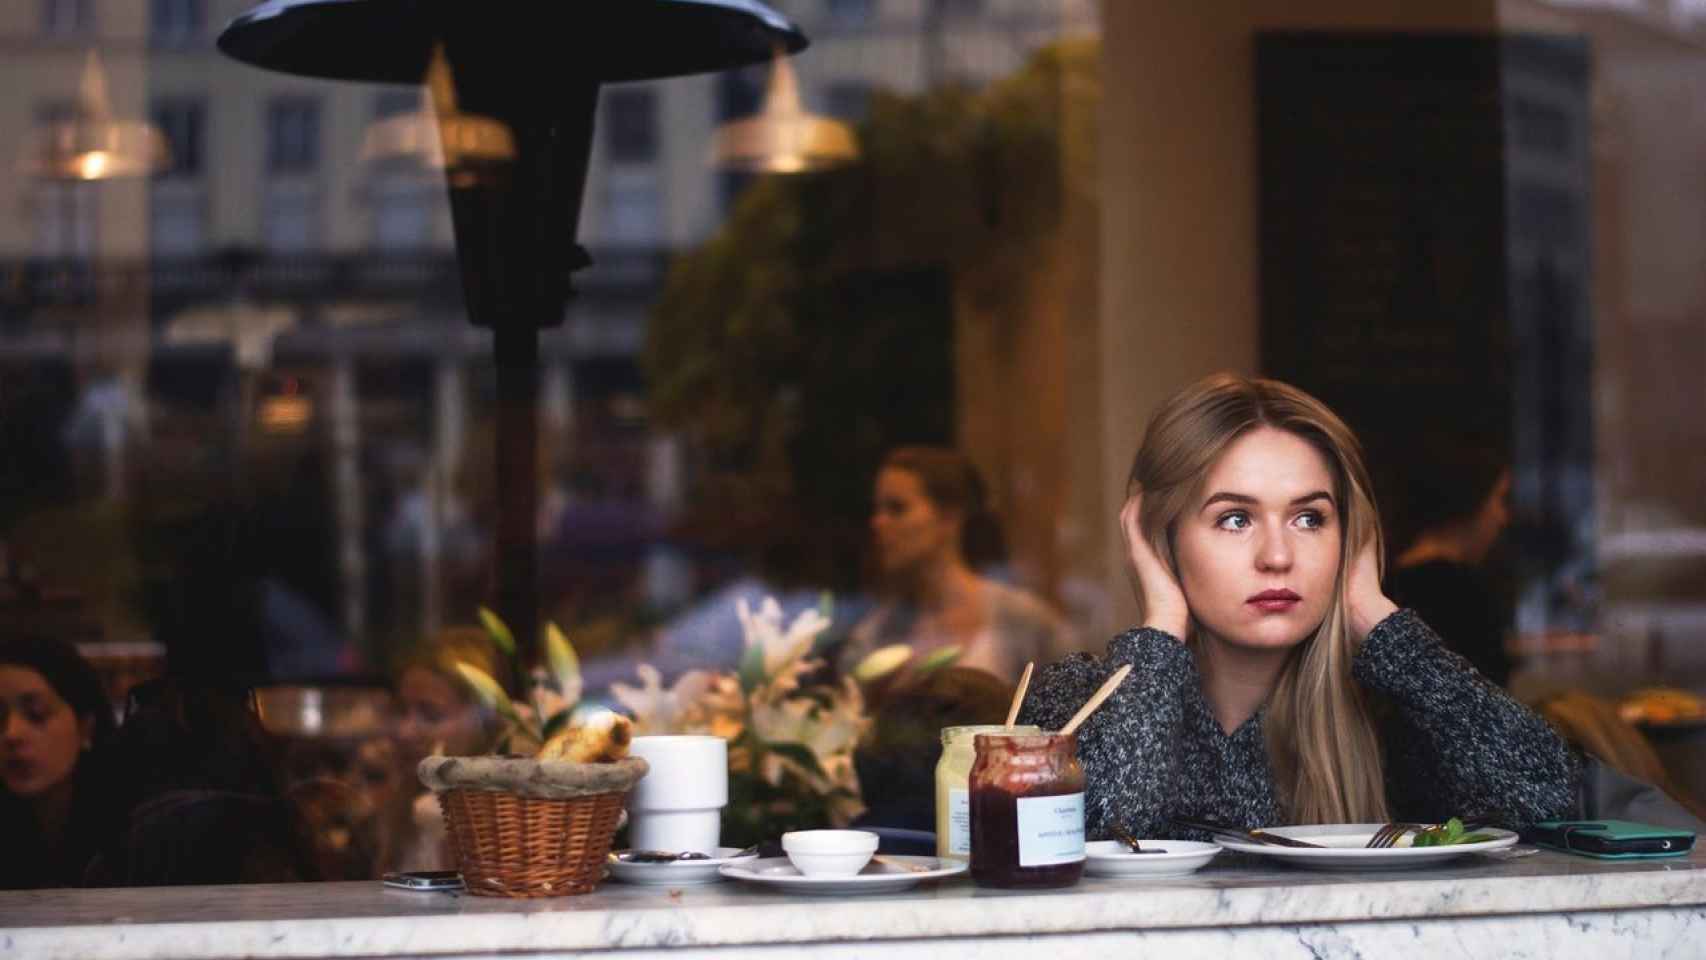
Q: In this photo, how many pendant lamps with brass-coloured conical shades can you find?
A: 3